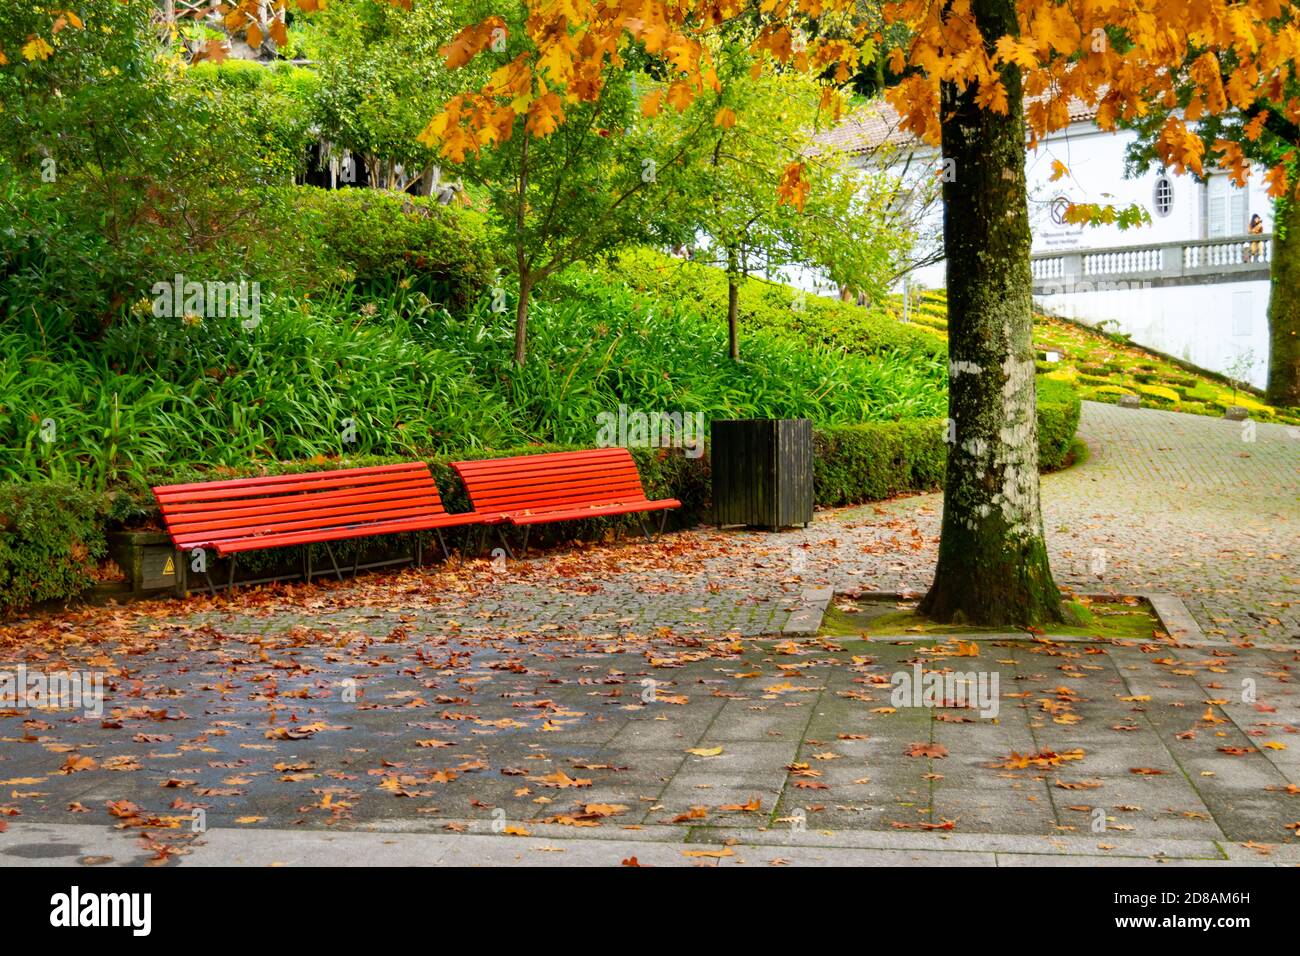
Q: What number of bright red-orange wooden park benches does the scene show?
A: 2